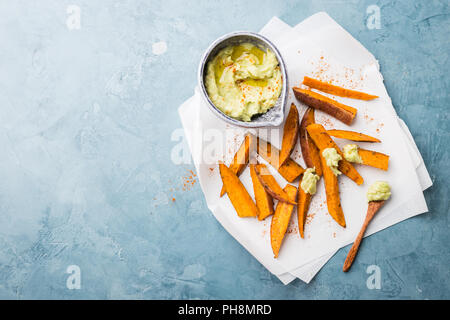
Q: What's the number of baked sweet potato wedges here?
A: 15